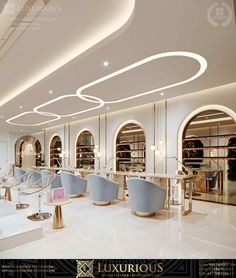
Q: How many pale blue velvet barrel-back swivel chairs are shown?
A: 6